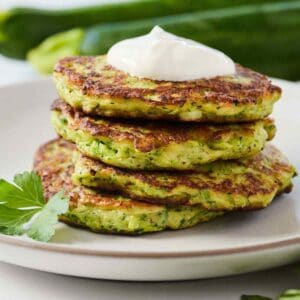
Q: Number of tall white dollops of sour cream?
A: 1